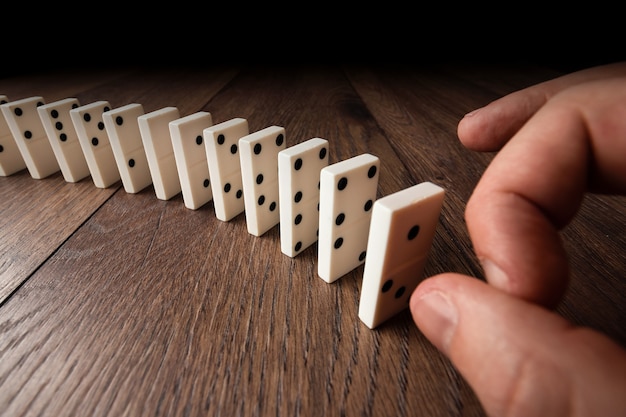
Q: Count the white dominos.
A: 12